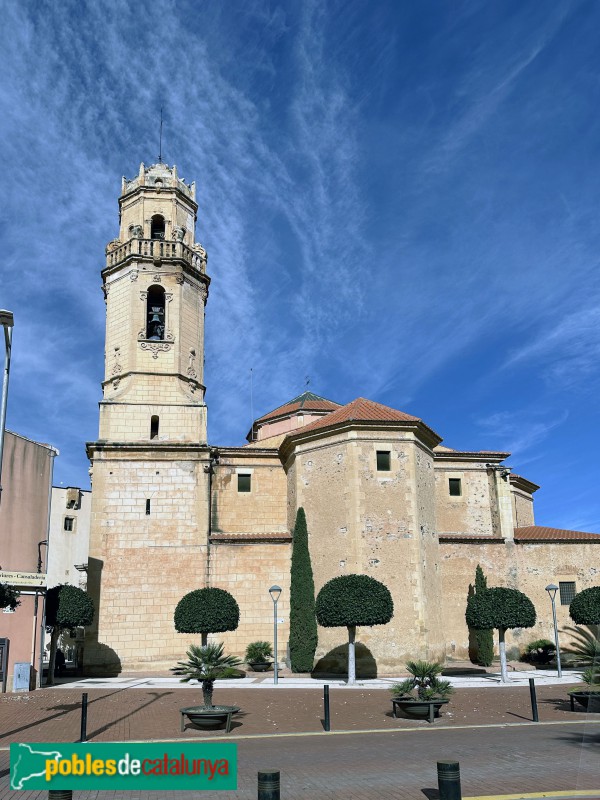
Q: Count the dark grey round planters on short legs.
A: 3